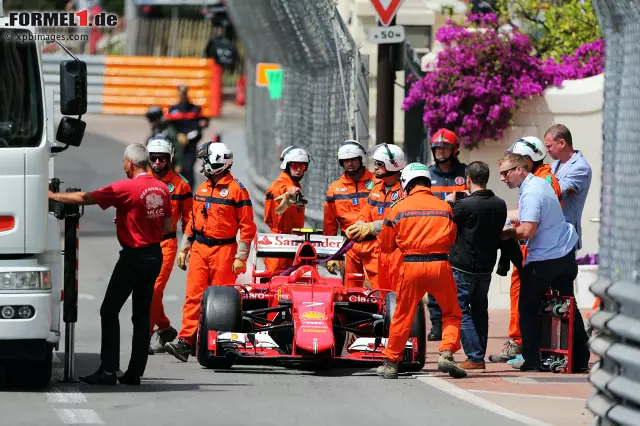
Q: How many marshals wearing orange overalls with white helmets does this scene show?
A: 7